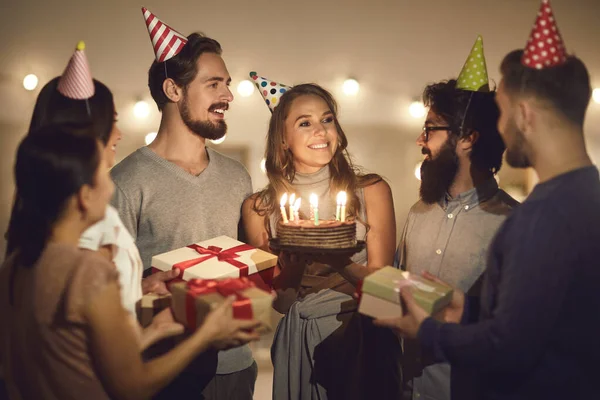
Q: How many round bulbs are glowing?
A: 10